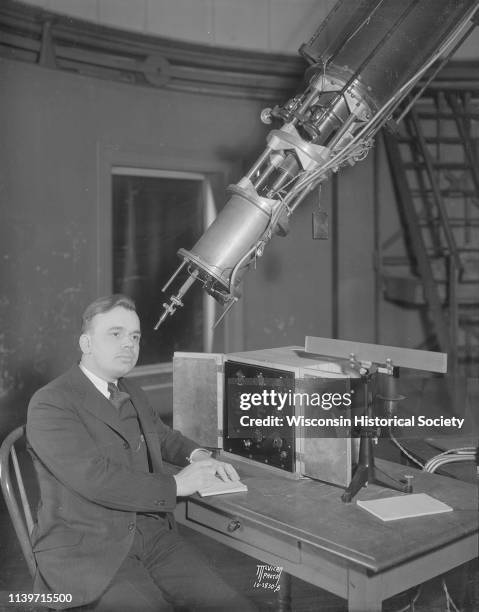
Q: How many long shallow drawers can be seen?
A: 1